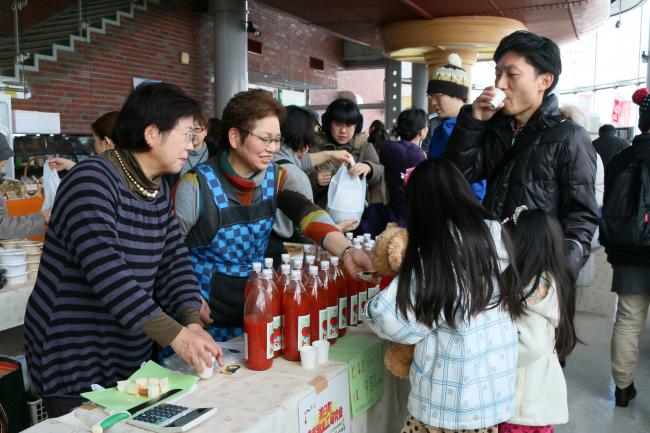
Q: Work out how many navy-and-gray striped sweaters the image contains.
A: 1